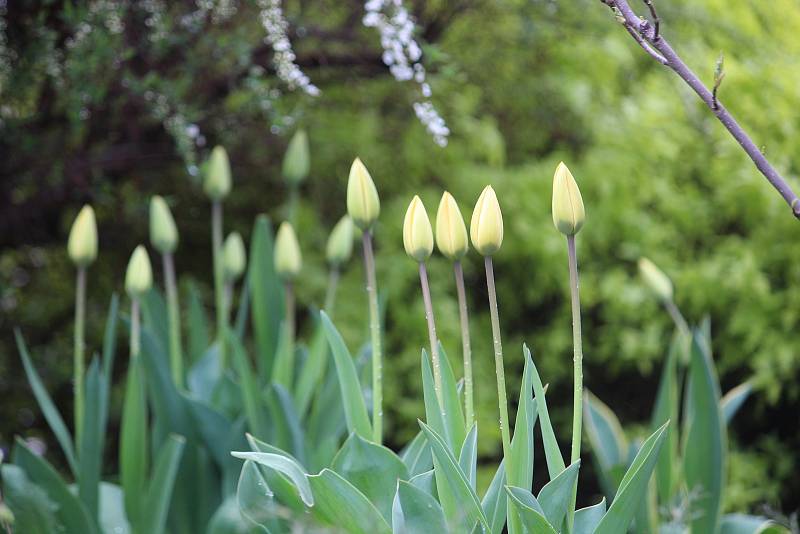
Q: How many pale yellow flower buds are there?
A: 14